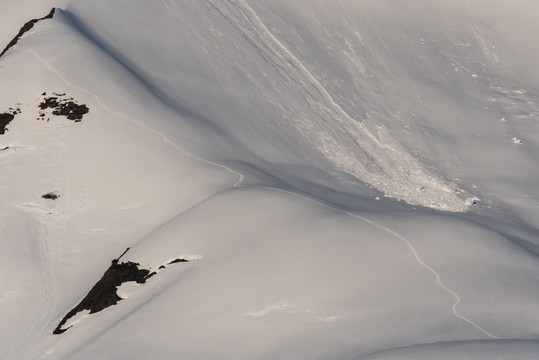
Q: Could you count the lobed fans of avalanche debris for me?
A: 1